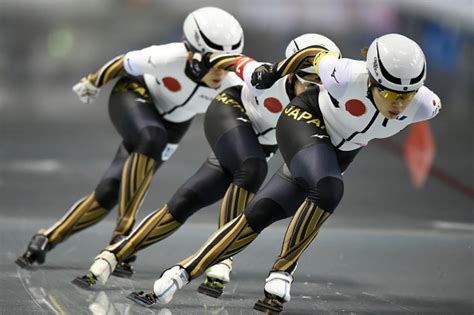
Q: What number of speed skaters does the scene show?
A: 3